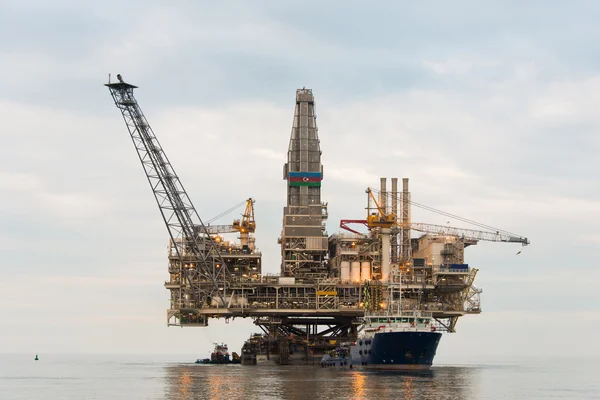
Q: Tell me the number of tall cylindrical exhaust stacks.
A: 3